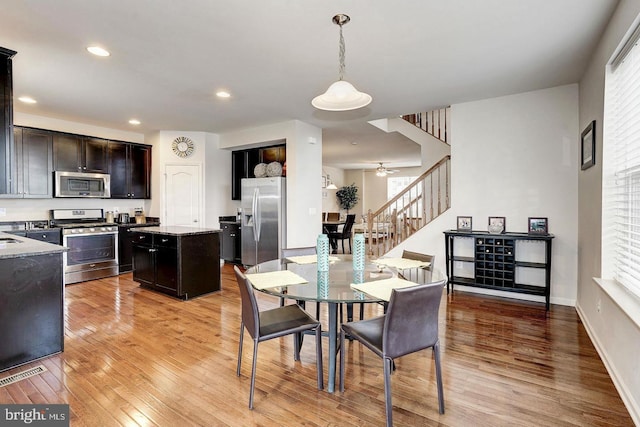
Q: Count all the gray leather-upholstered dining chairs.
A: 4